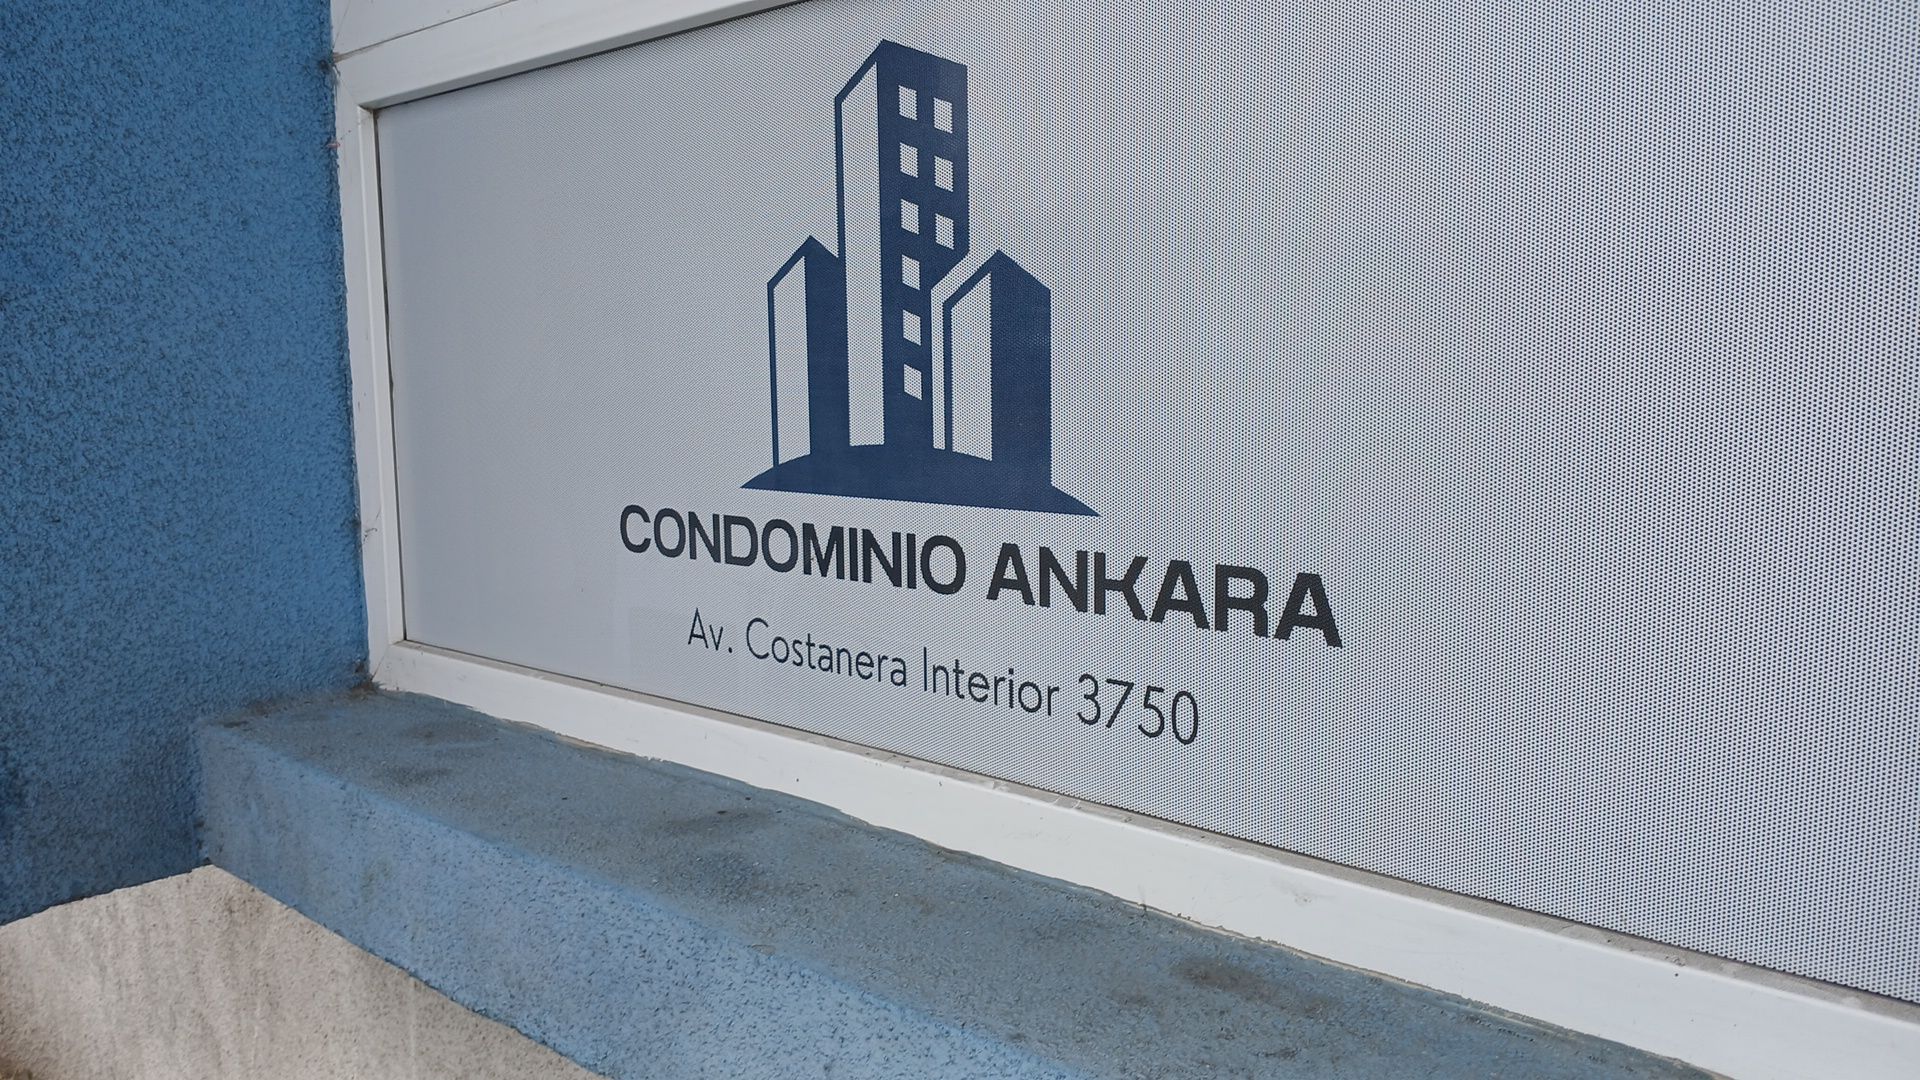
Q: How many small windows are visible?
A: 9